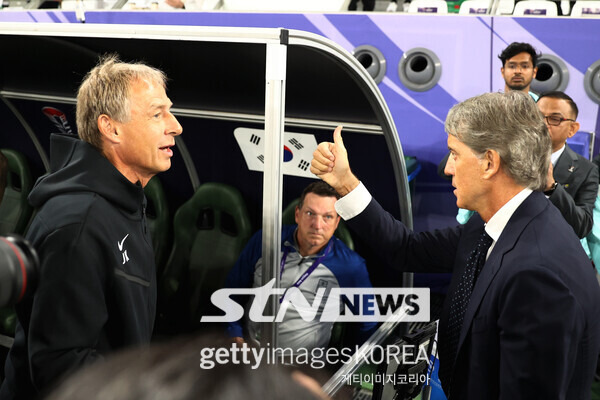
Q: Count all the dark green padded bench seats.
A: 4